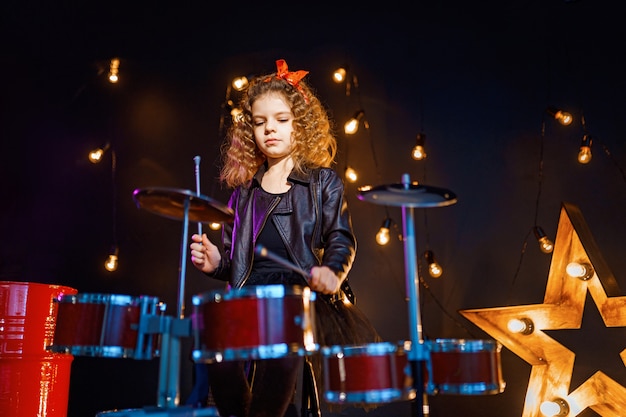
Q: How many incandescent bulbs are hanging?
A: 15